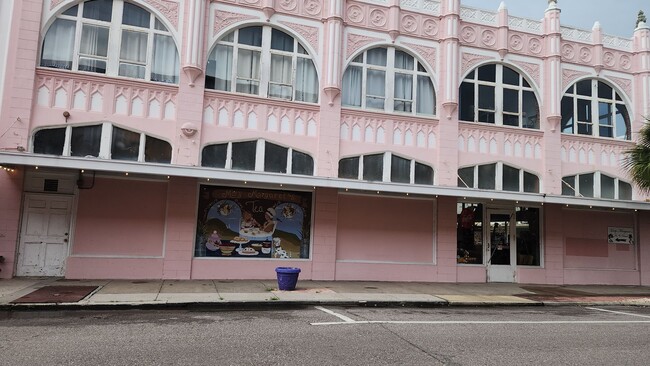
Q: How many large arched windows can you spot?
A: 5